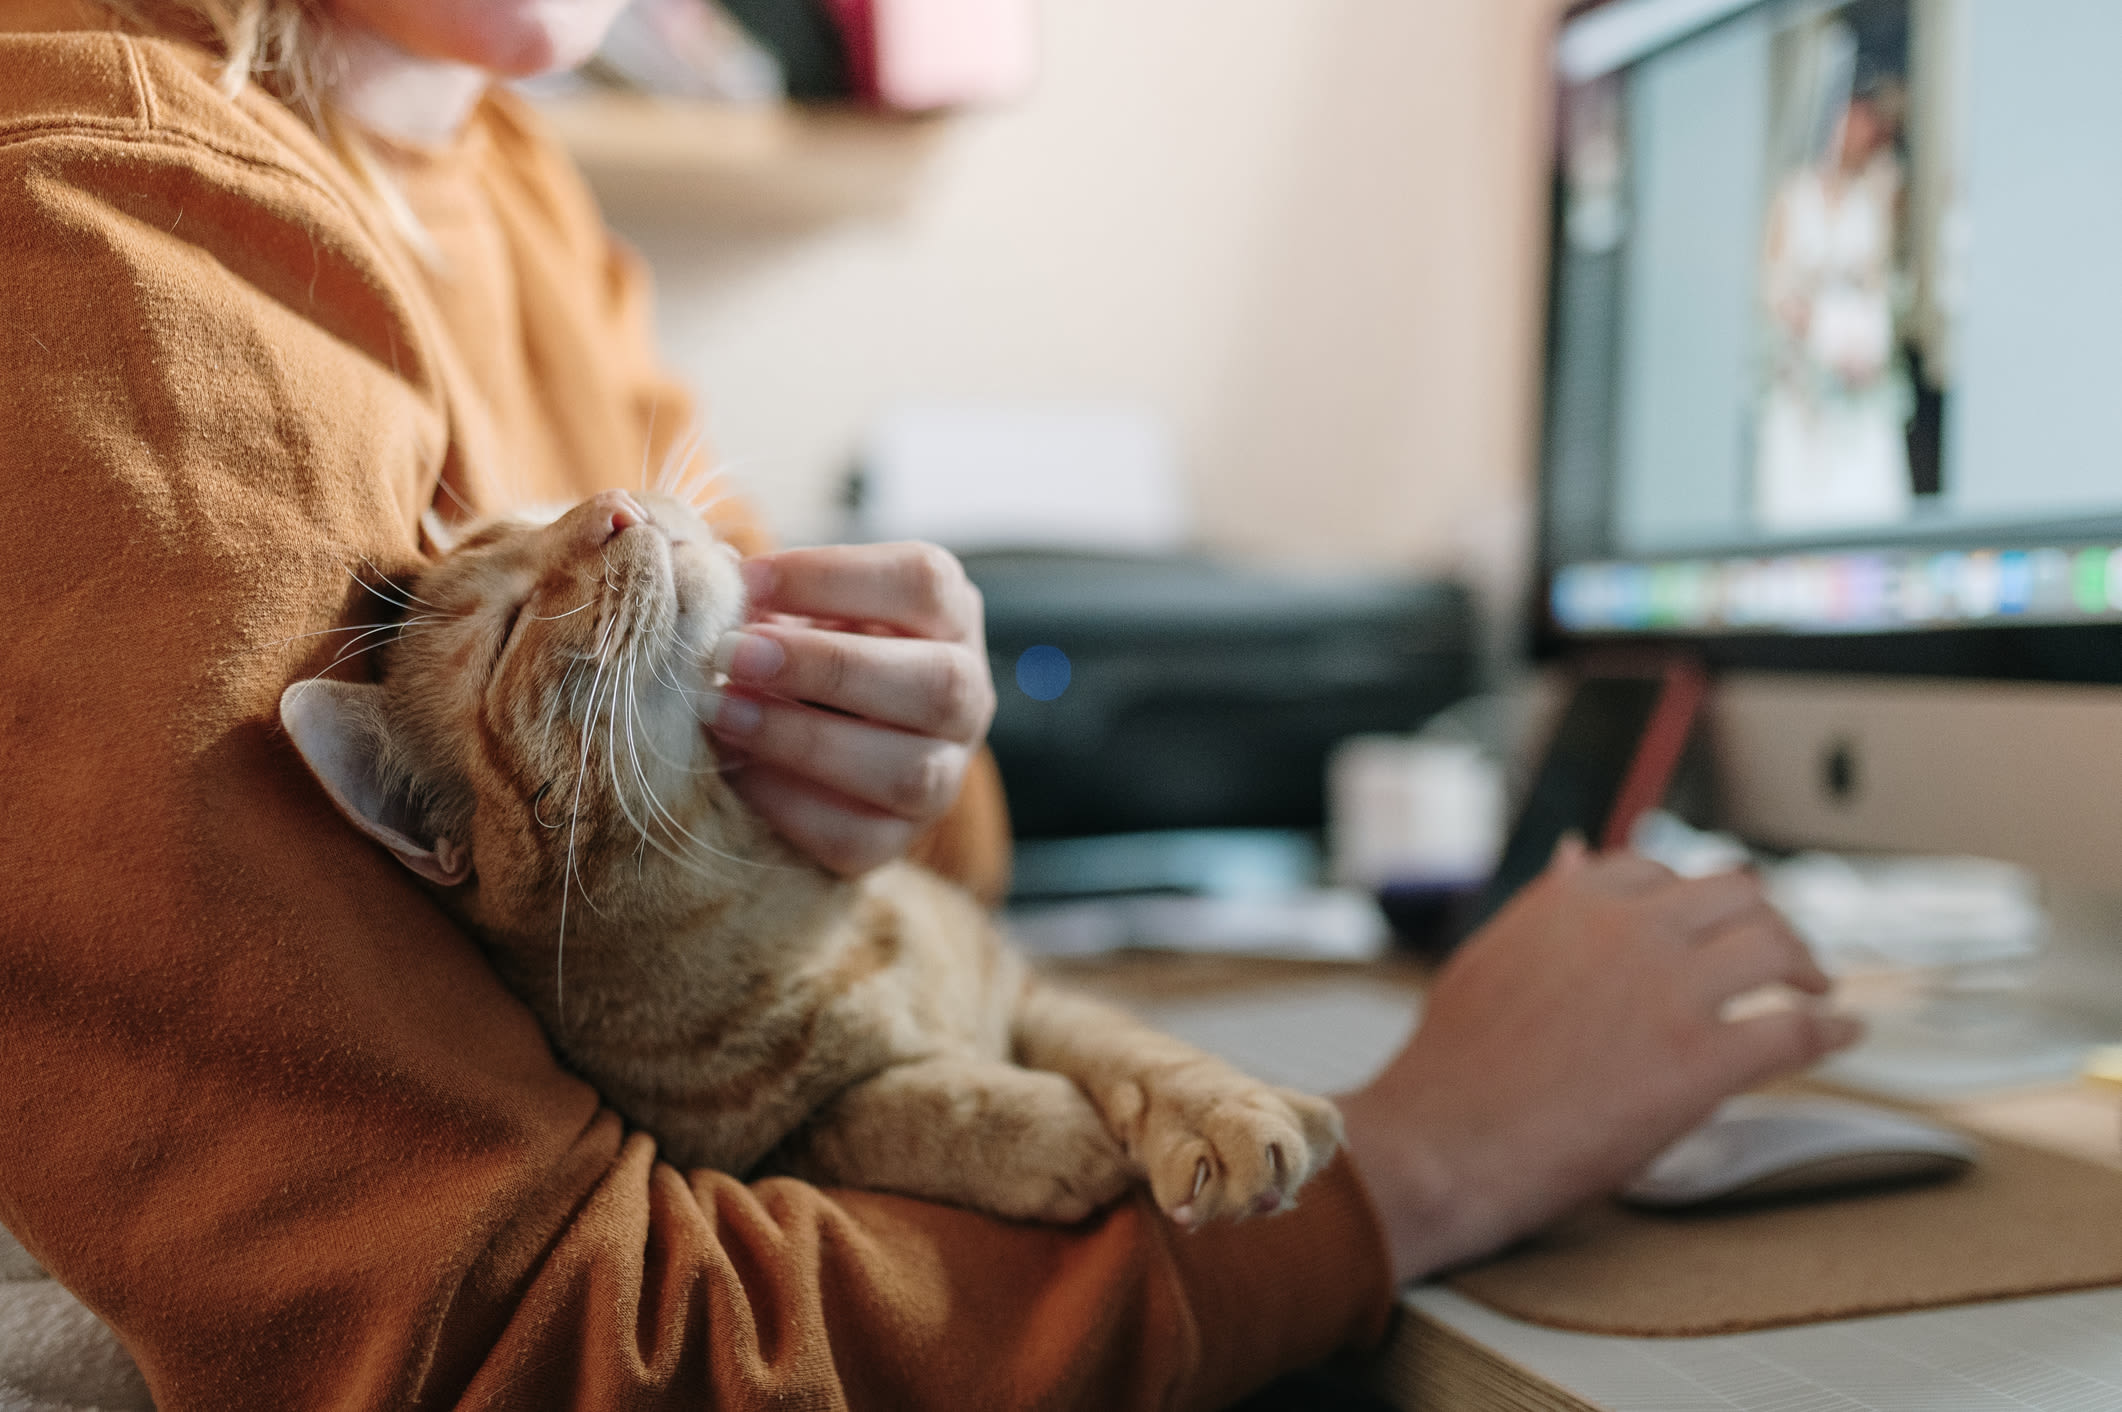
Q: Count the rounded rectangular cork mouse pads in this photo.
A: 1